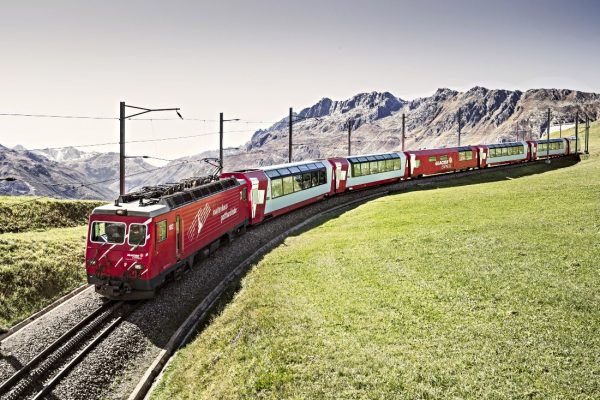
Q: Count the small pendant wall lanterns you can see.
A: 0